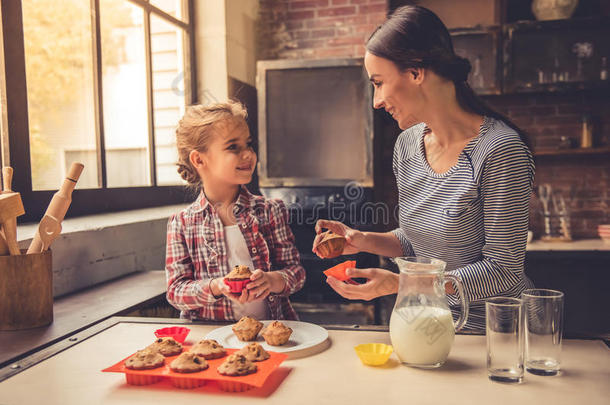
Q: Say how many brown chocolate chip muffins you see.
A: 10